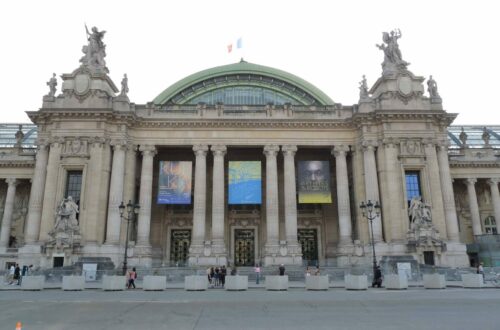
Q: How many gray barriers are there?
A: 12